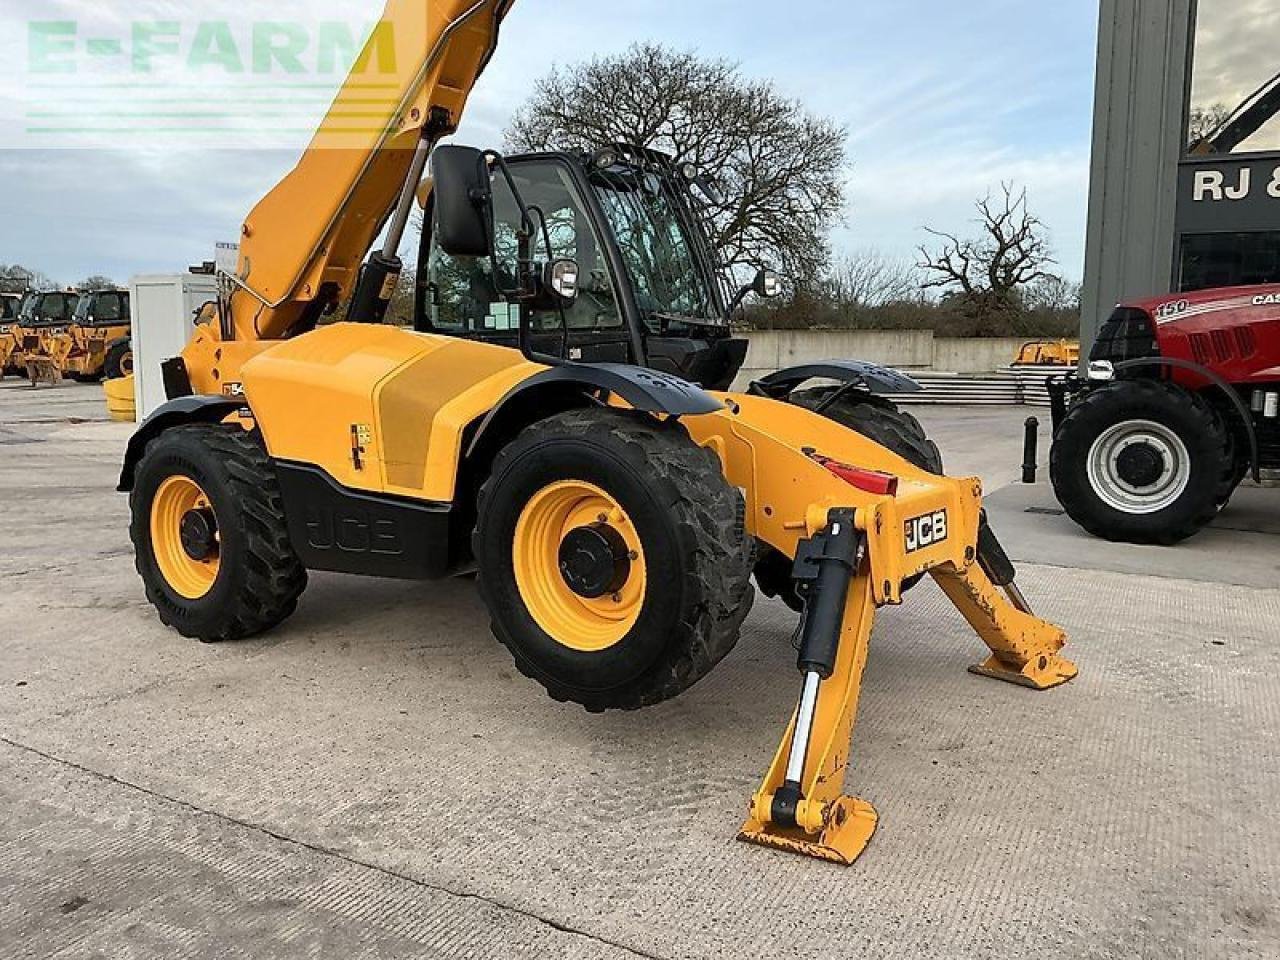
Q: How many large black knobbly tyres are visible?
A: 4